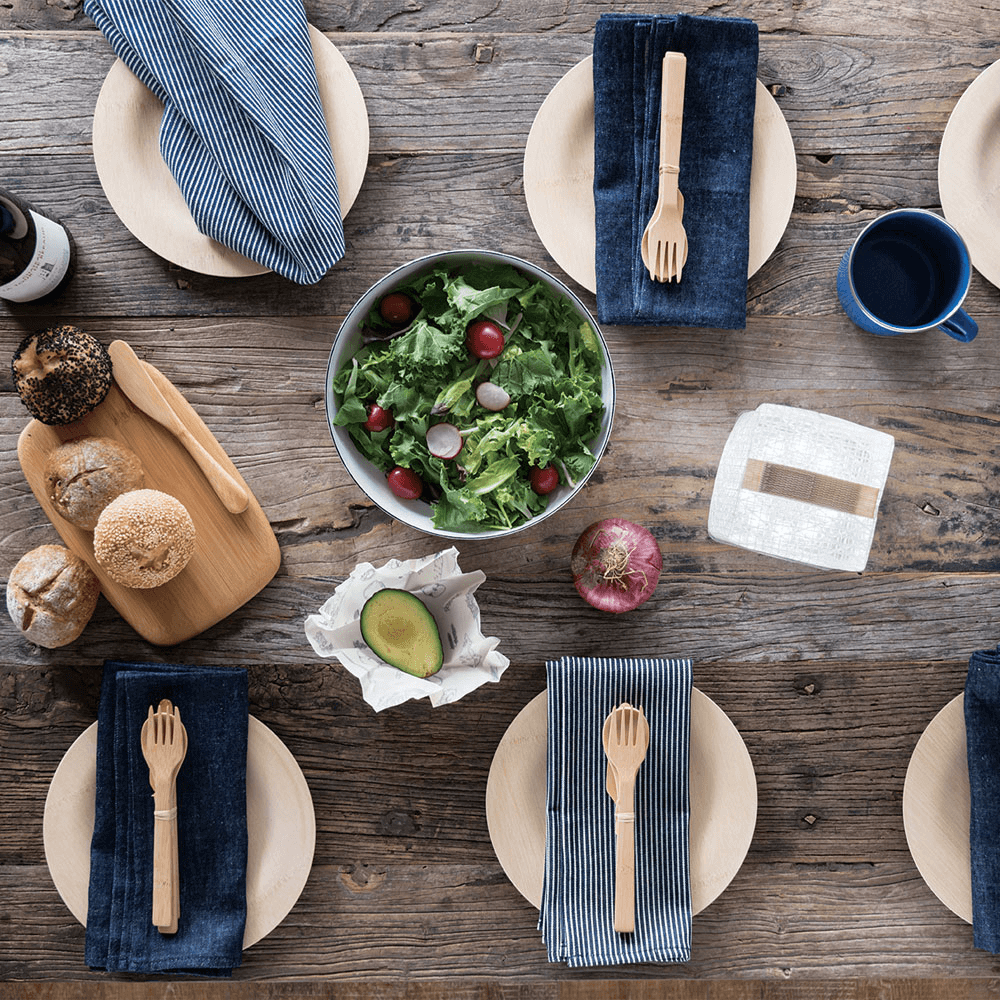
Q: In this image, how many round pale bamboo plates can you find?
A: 6